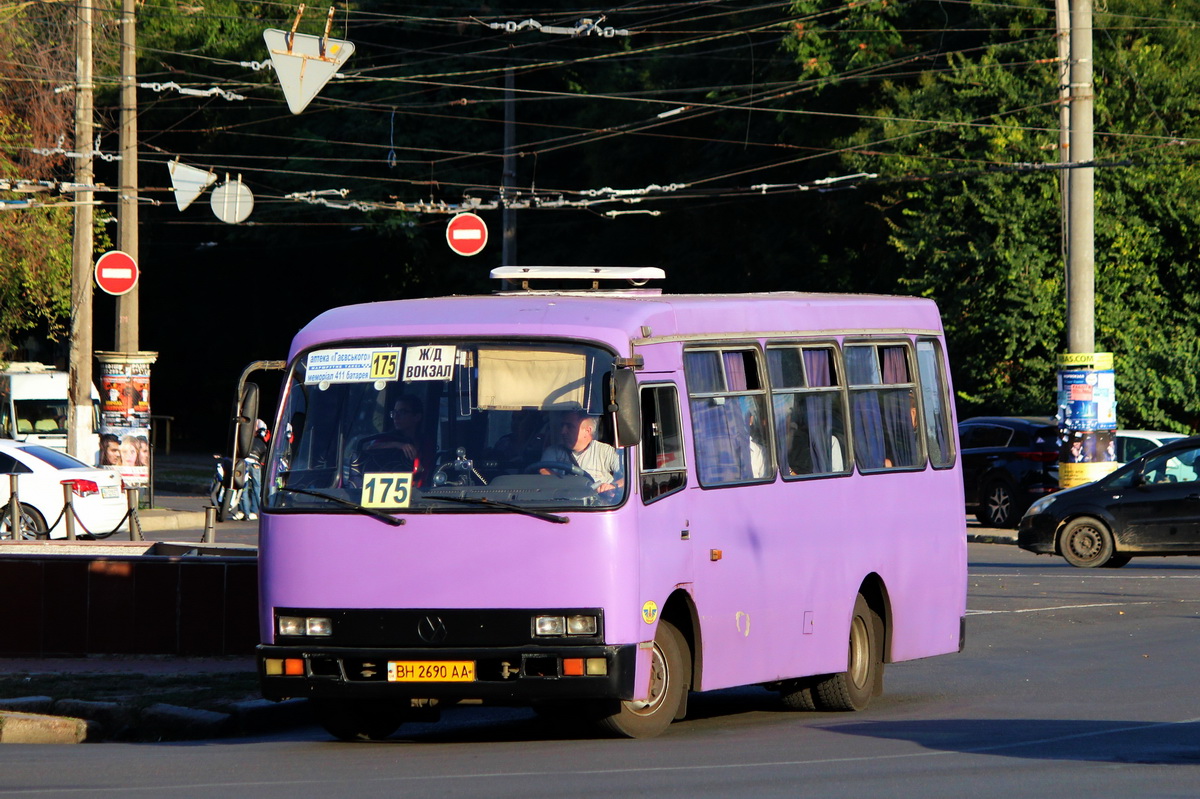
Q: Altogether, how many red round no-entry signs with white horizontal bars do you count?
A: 2